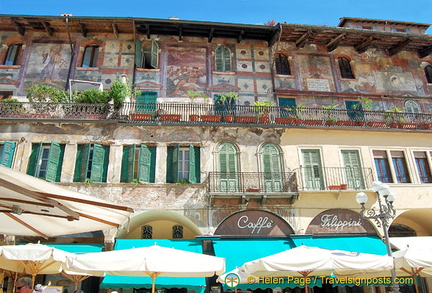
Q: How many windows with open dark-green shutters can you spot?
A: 4